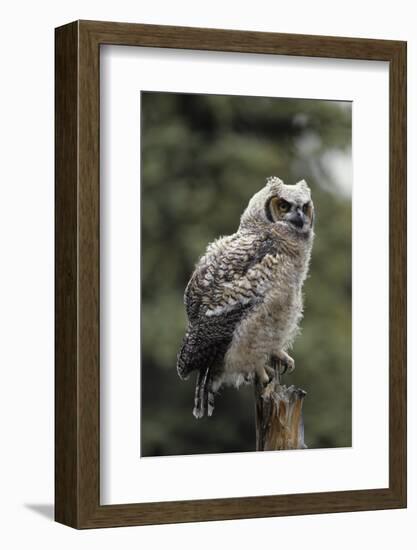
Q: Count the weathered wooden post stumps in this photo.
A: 1